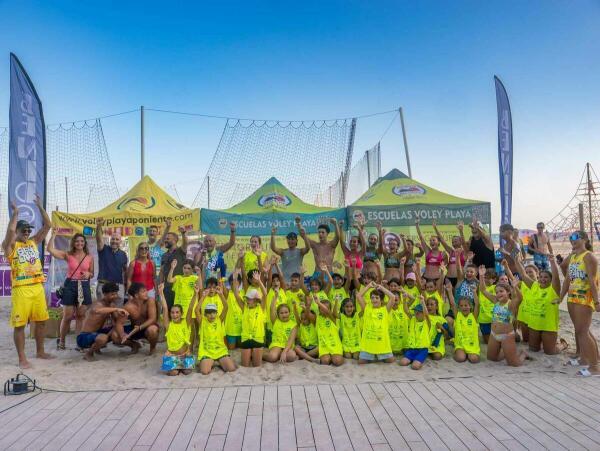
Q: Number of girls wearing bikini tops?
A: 7